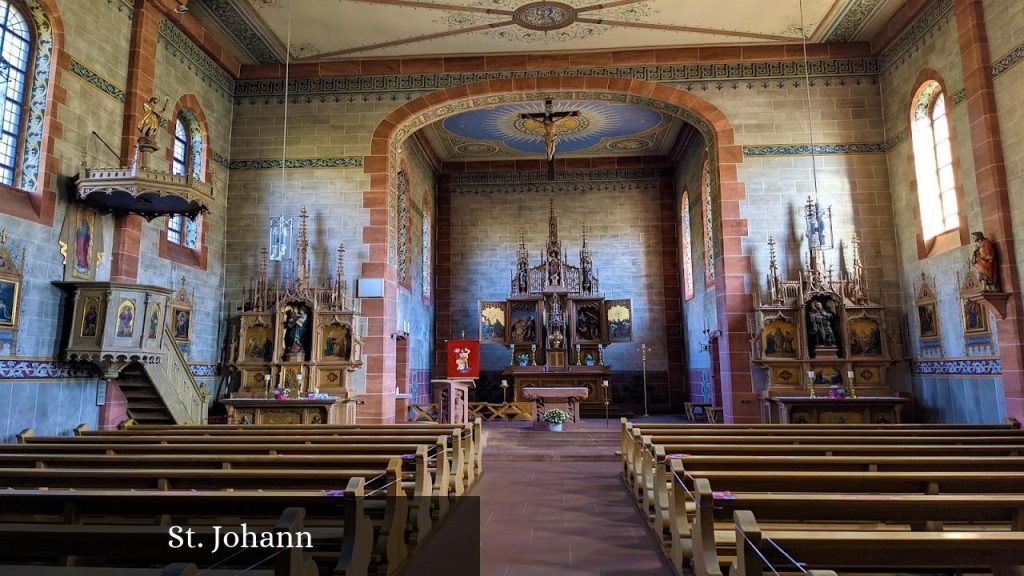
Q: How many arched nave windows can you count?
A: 3